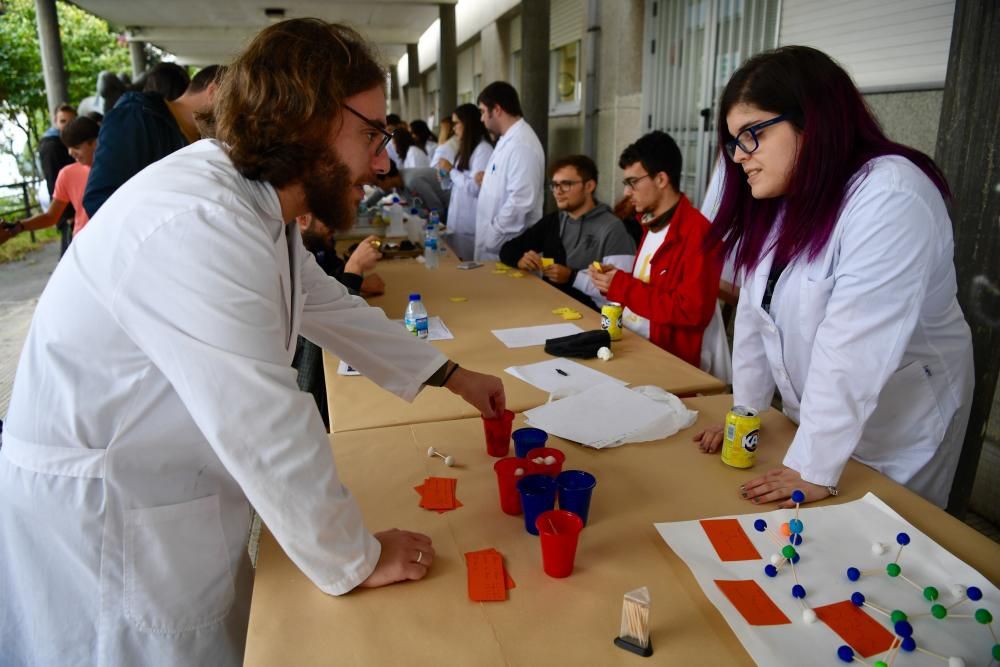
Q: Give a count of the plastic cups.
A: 7